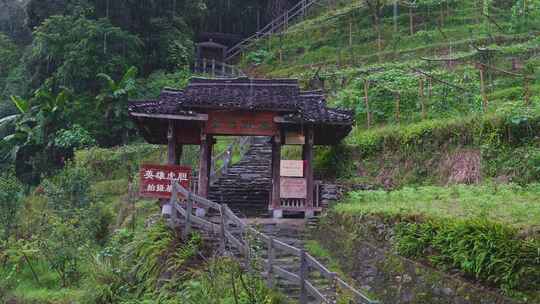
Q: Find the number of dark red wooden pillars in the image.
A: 4